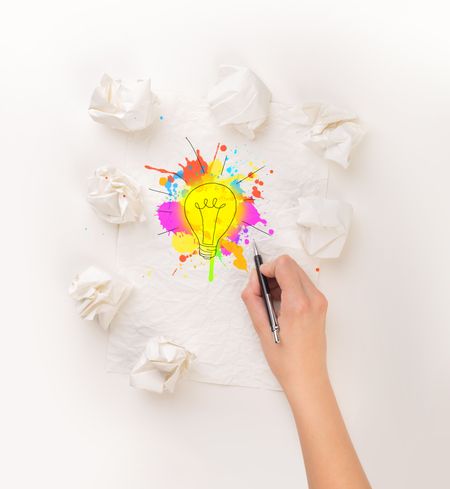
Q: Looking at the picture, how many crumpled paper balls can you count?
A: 7